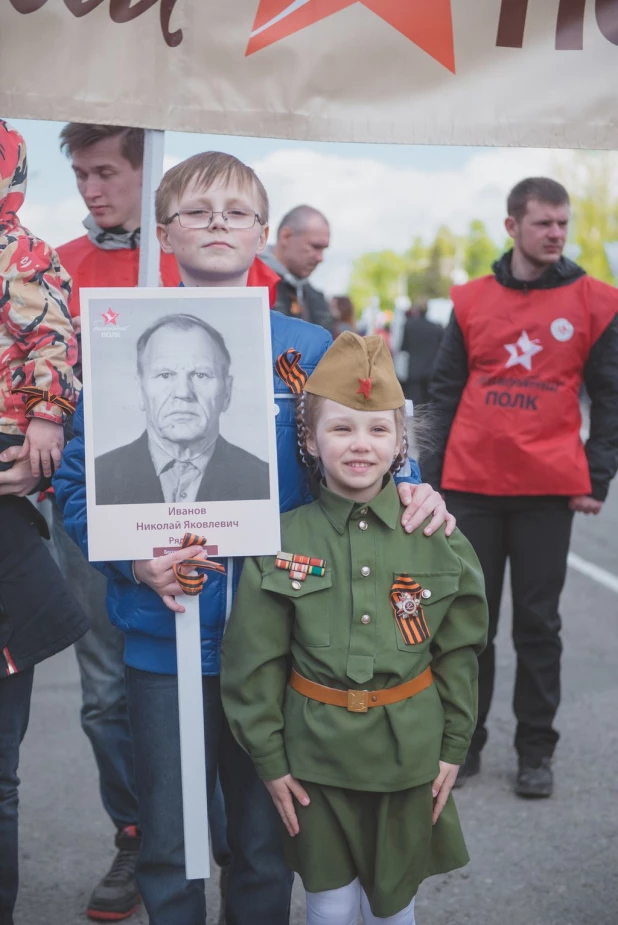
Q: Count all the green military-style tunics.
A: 1